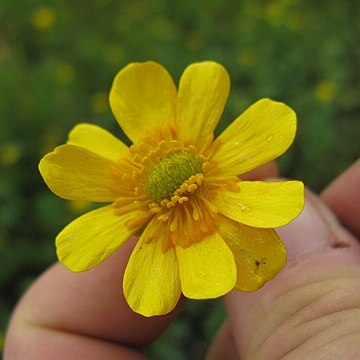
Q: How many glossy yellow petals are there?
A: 10